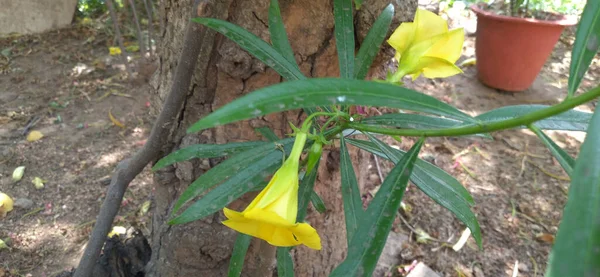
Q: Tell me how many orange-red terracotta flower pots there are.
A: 1